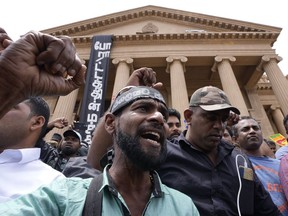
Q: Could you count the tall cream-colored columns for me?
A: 5